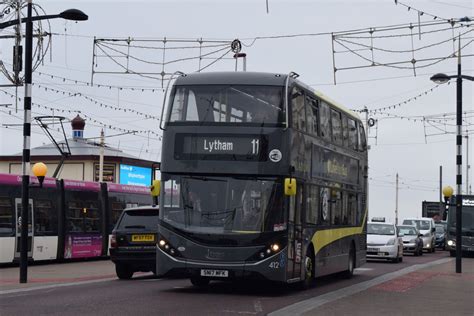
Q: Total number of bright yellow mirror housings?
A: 2